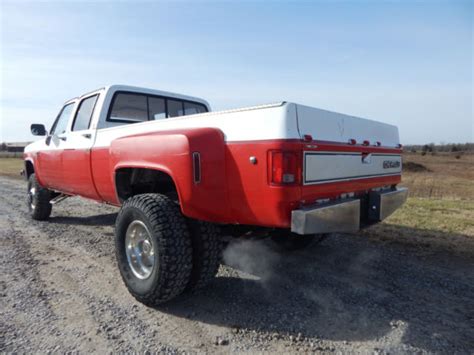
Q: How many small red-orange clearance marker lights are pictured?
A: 5